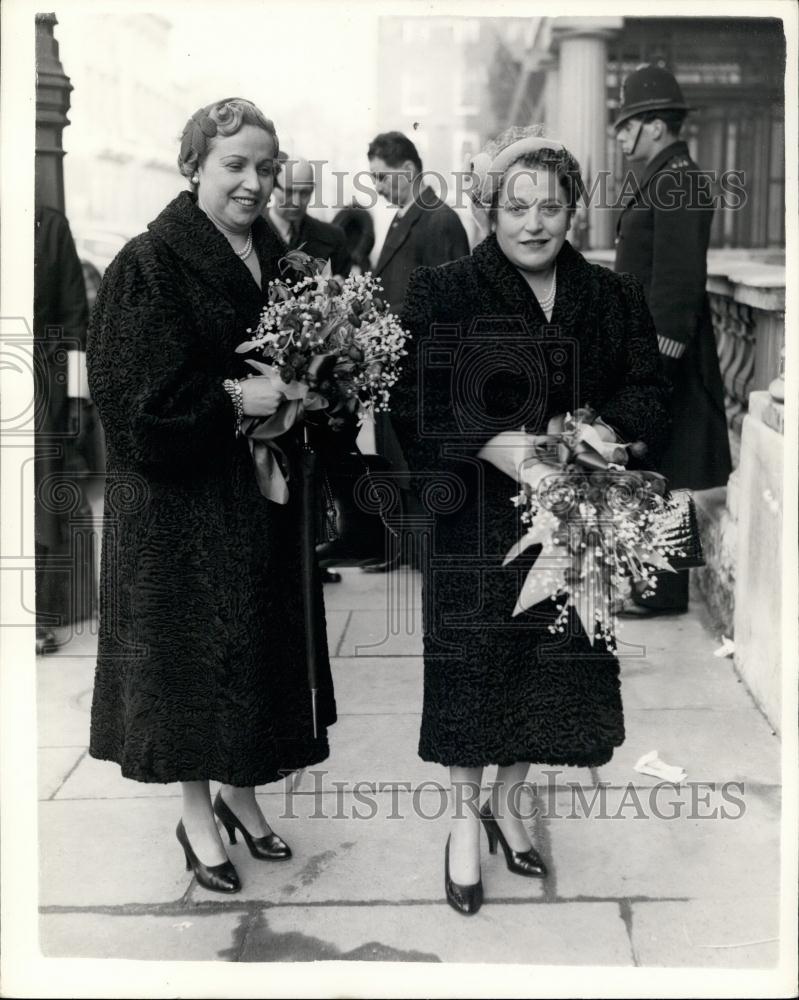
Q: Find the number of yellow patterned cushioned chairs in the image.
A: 0